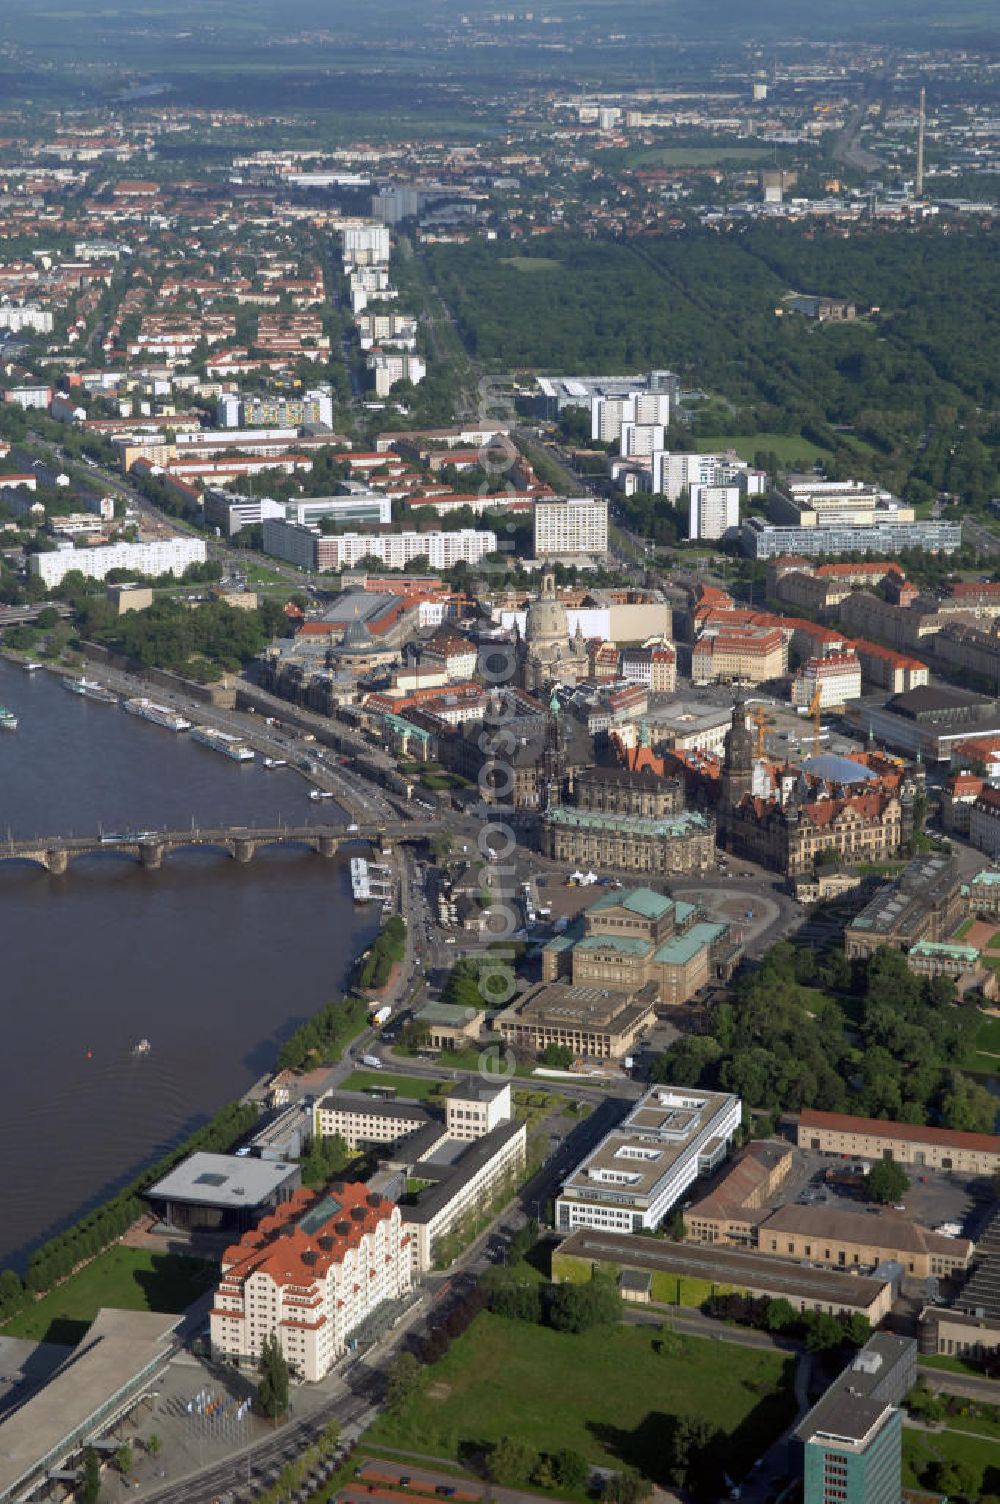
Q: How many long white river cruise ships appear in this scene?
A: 3